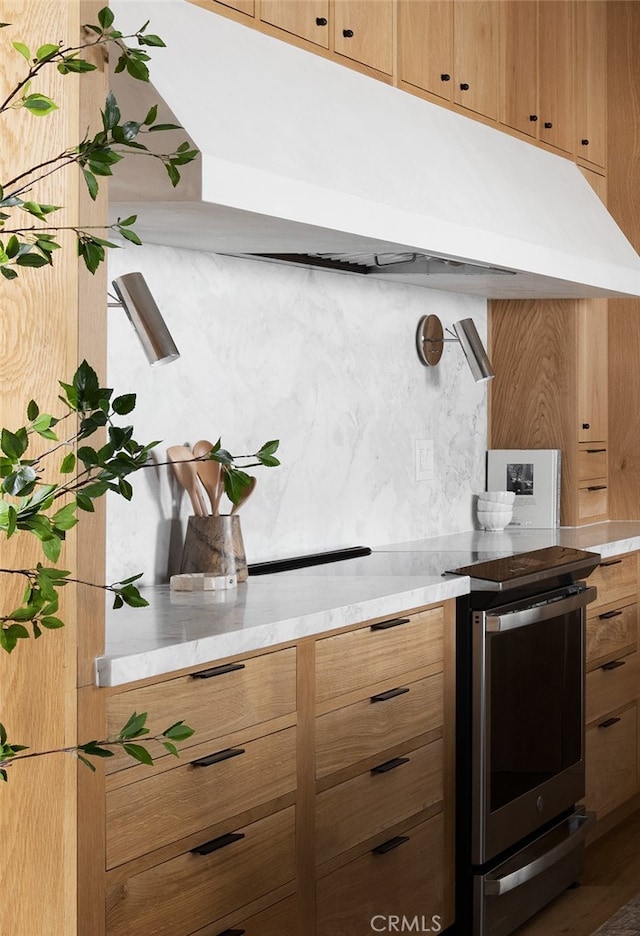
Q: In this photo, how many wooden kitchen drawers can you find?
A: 14